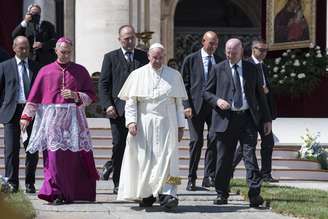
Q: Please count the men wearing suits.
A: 6